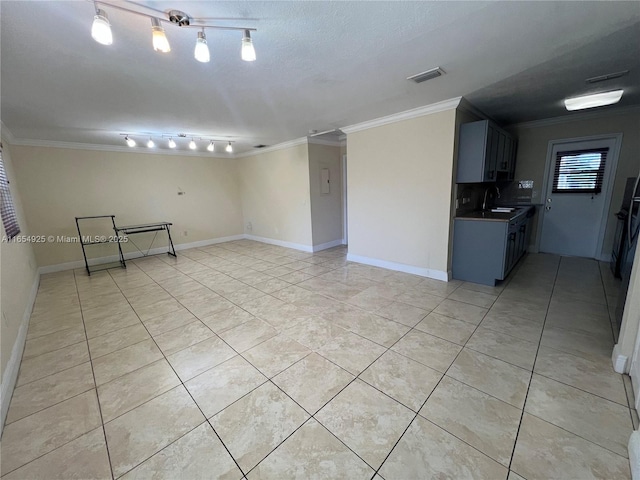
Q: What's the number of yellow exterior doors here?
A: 0